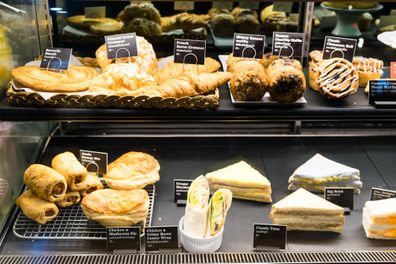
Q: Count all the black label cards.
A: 14